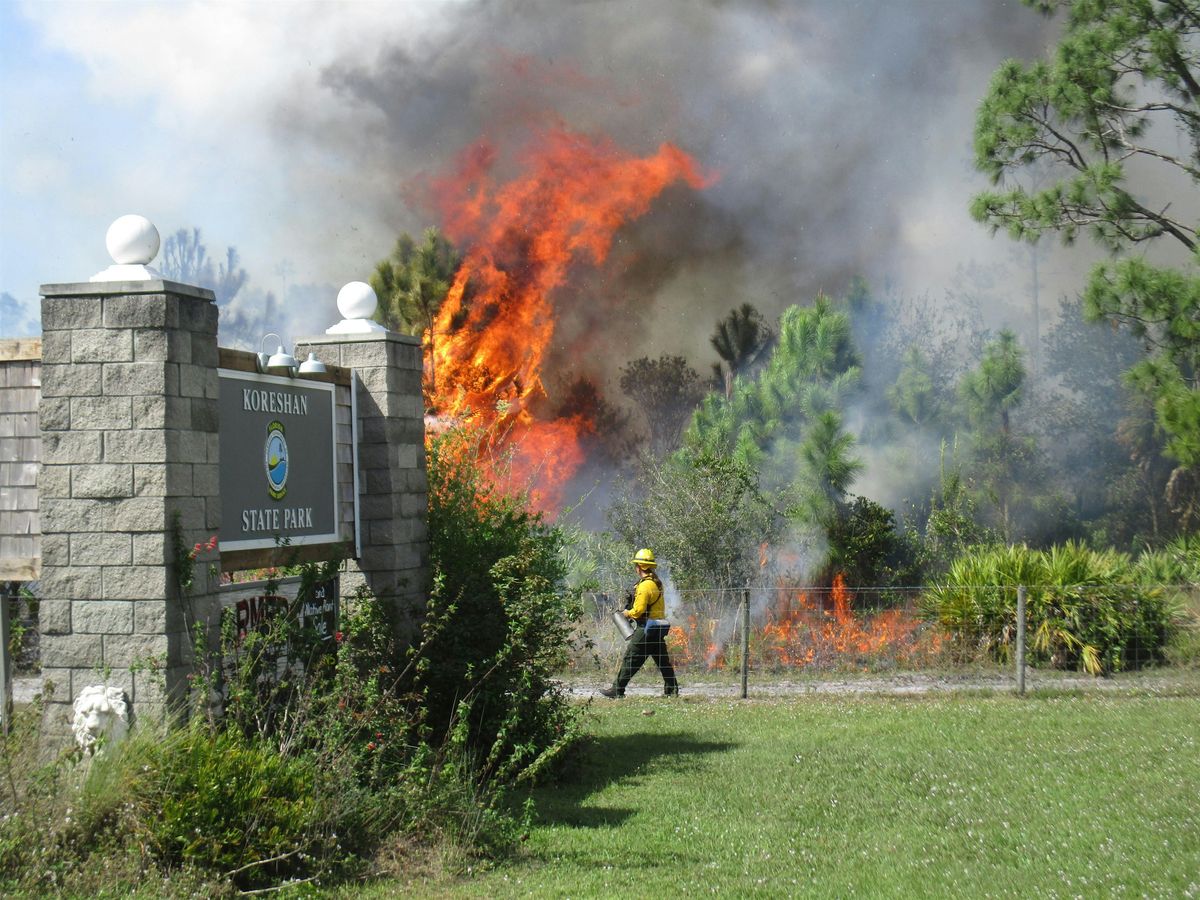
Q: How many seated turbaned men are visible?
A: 0